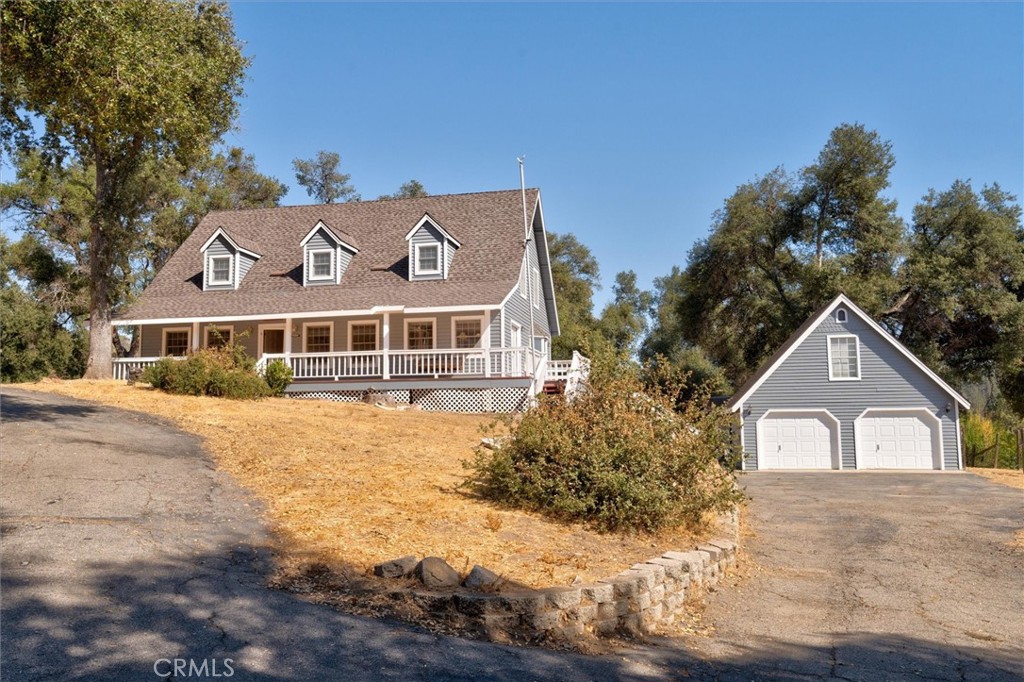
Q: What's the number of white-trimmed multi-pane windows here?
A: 10